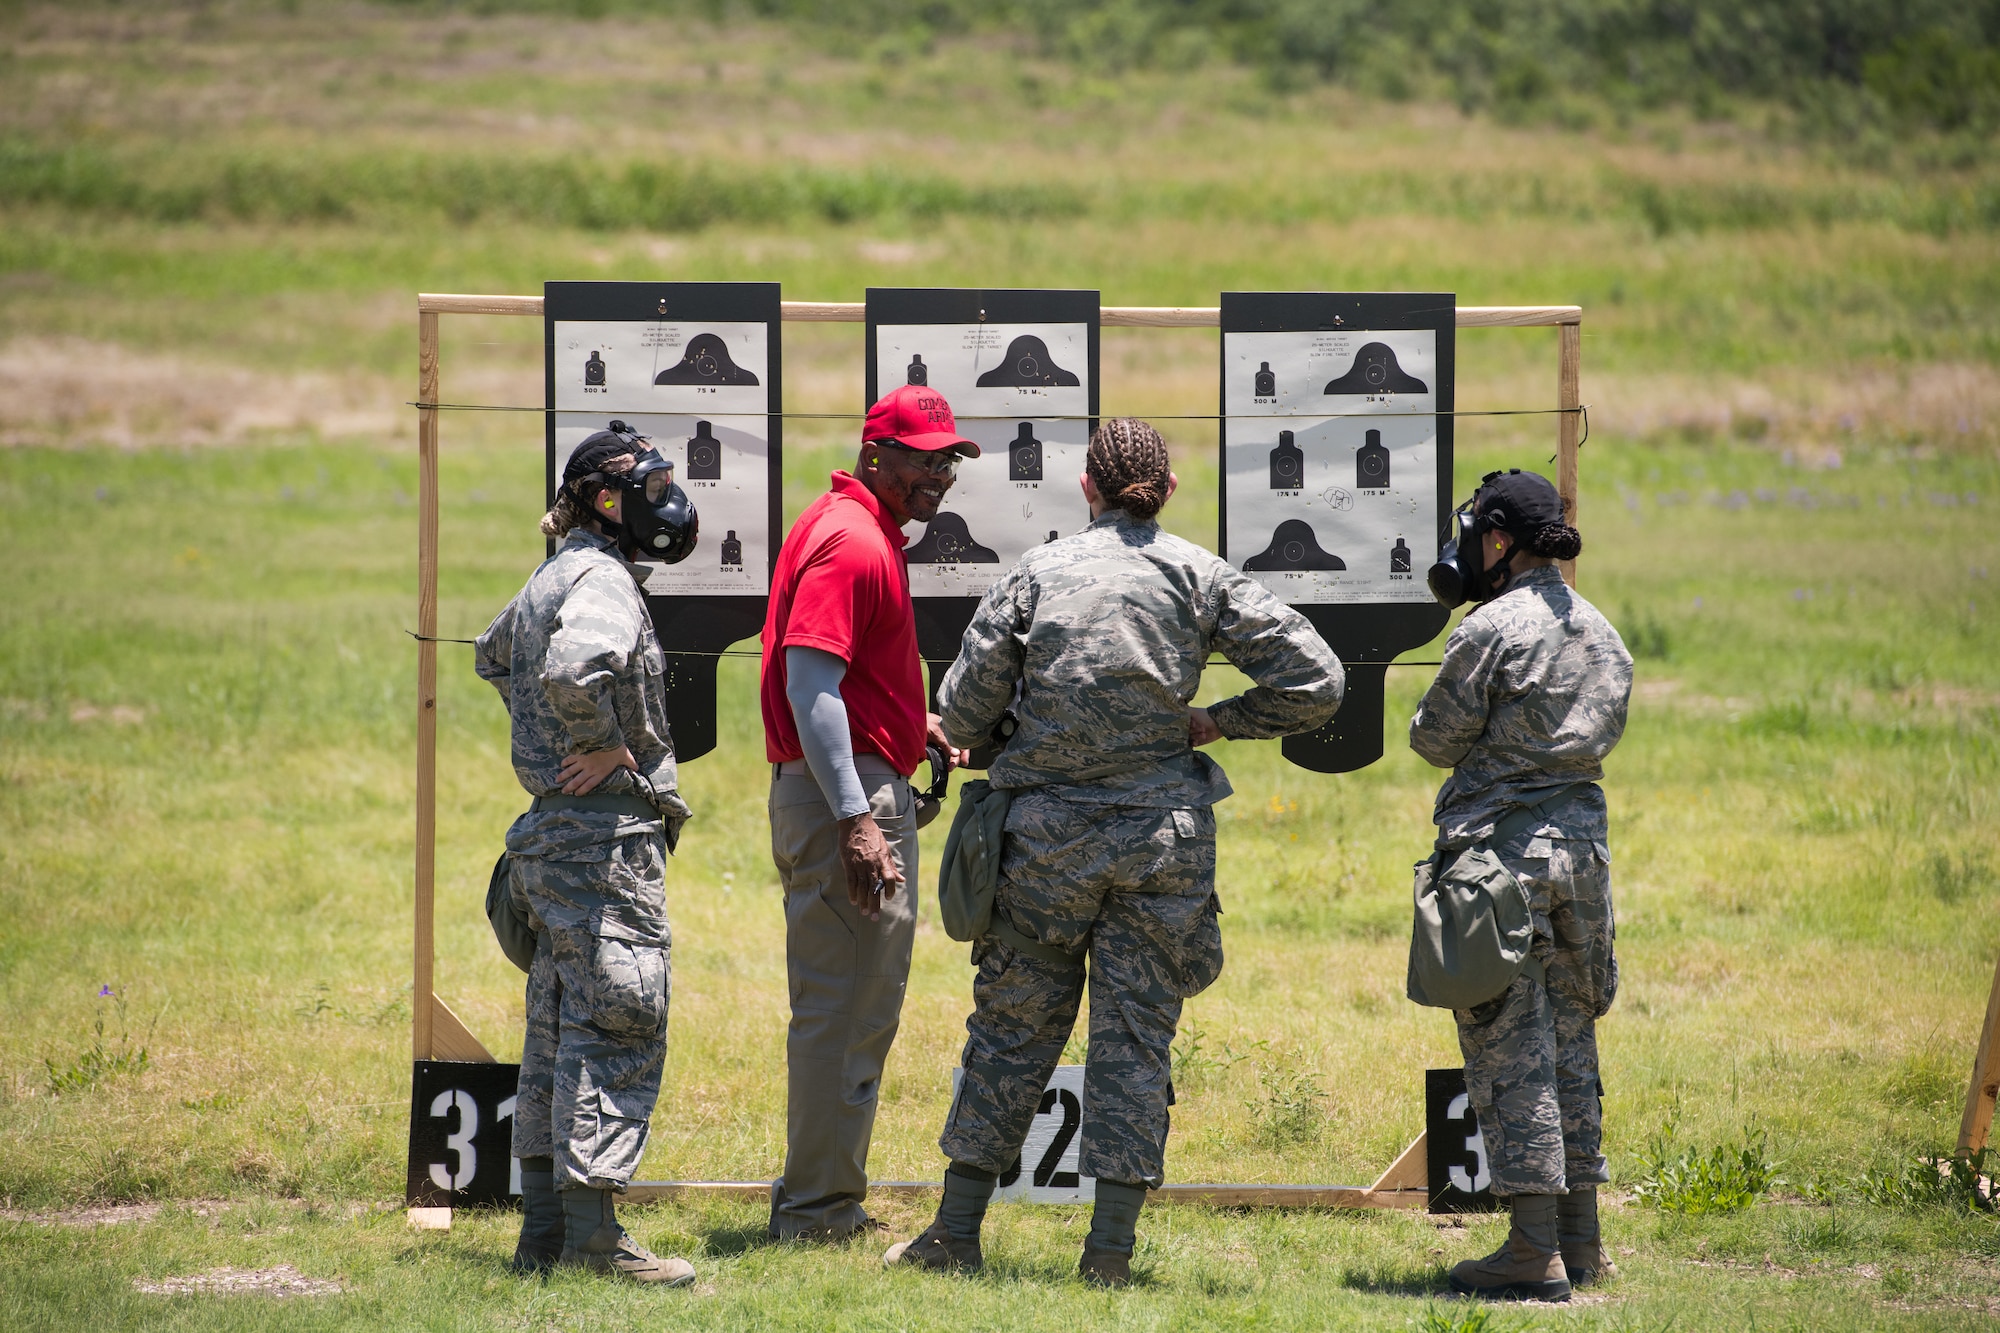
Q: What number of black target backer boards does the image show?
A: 3